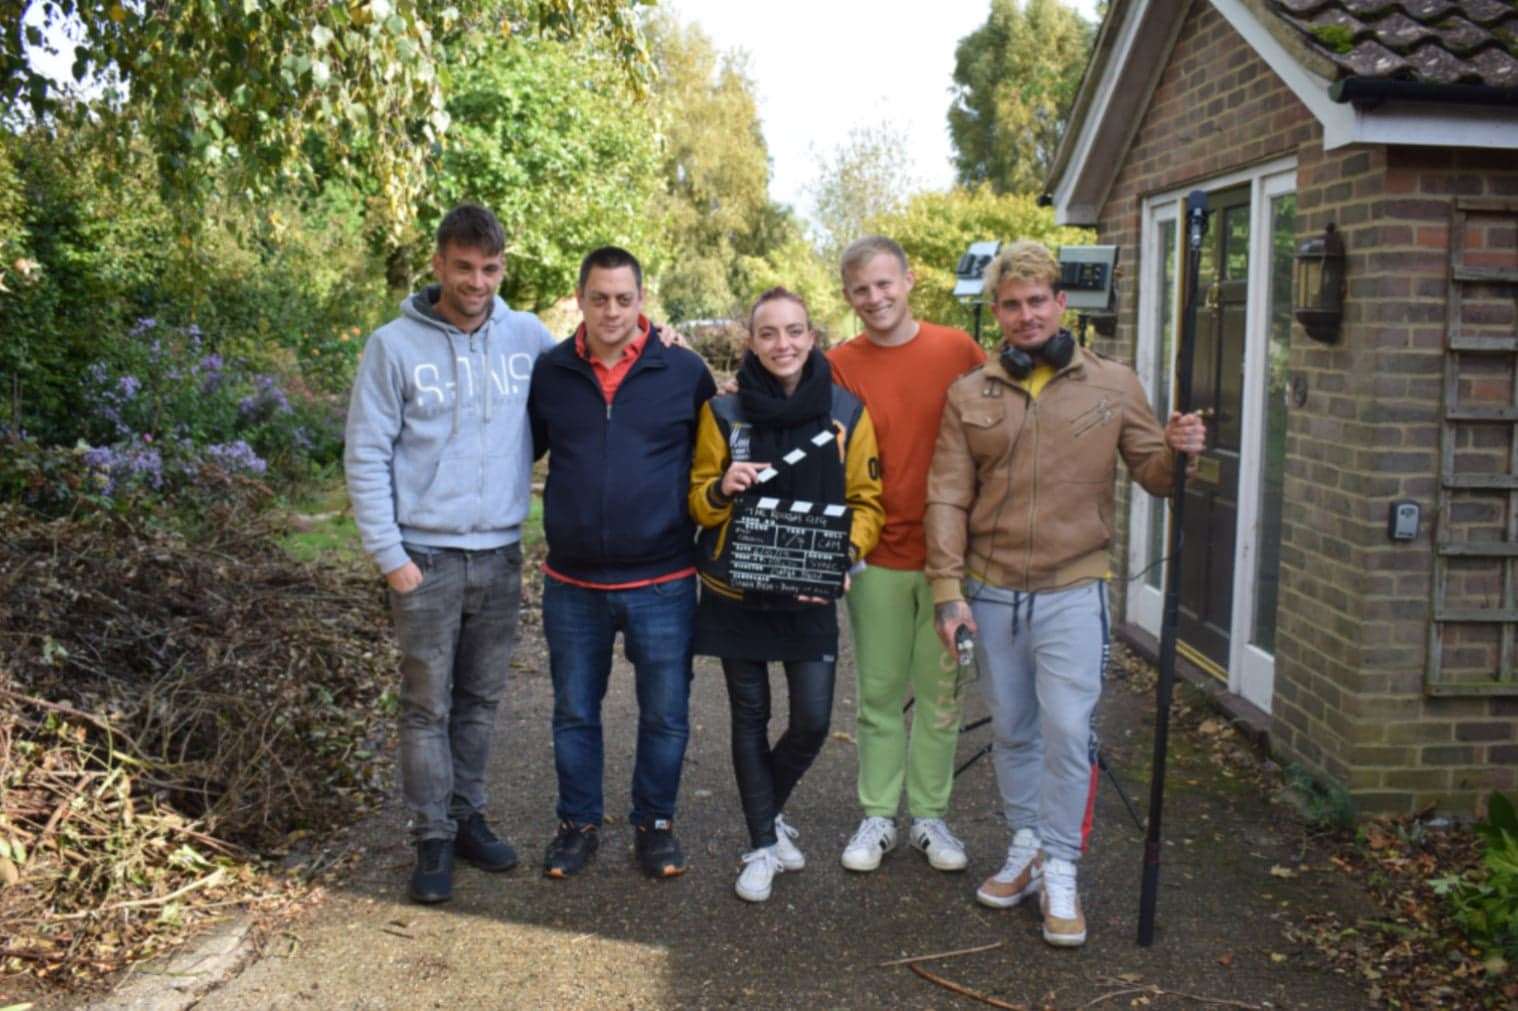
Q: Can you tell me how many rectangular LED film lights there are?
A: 2